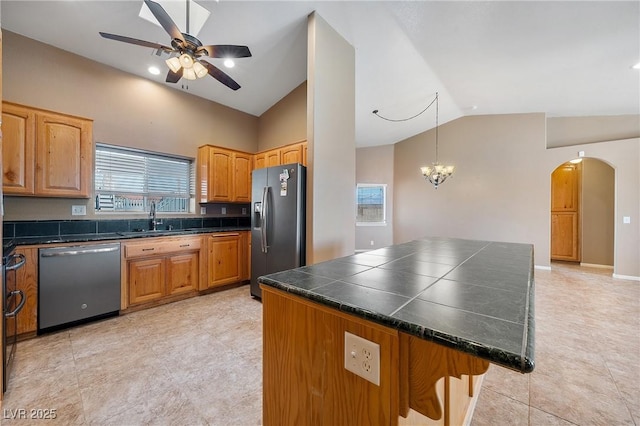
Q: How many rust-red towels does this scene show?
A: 0